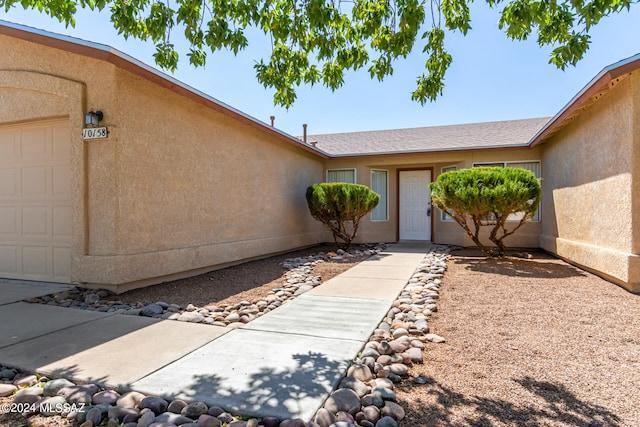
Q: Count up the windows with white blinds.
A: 4